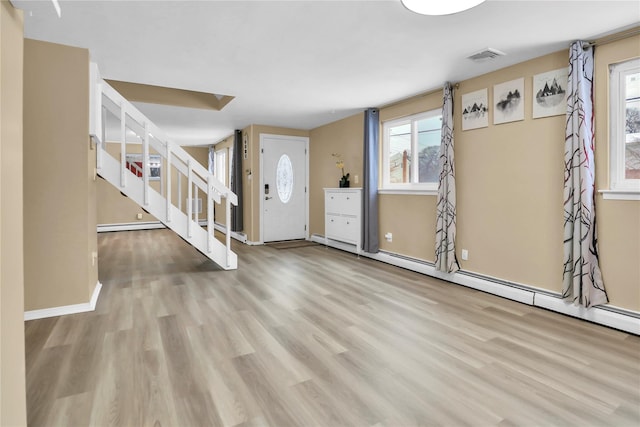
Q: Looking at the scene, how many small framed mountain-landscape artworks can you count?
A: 3